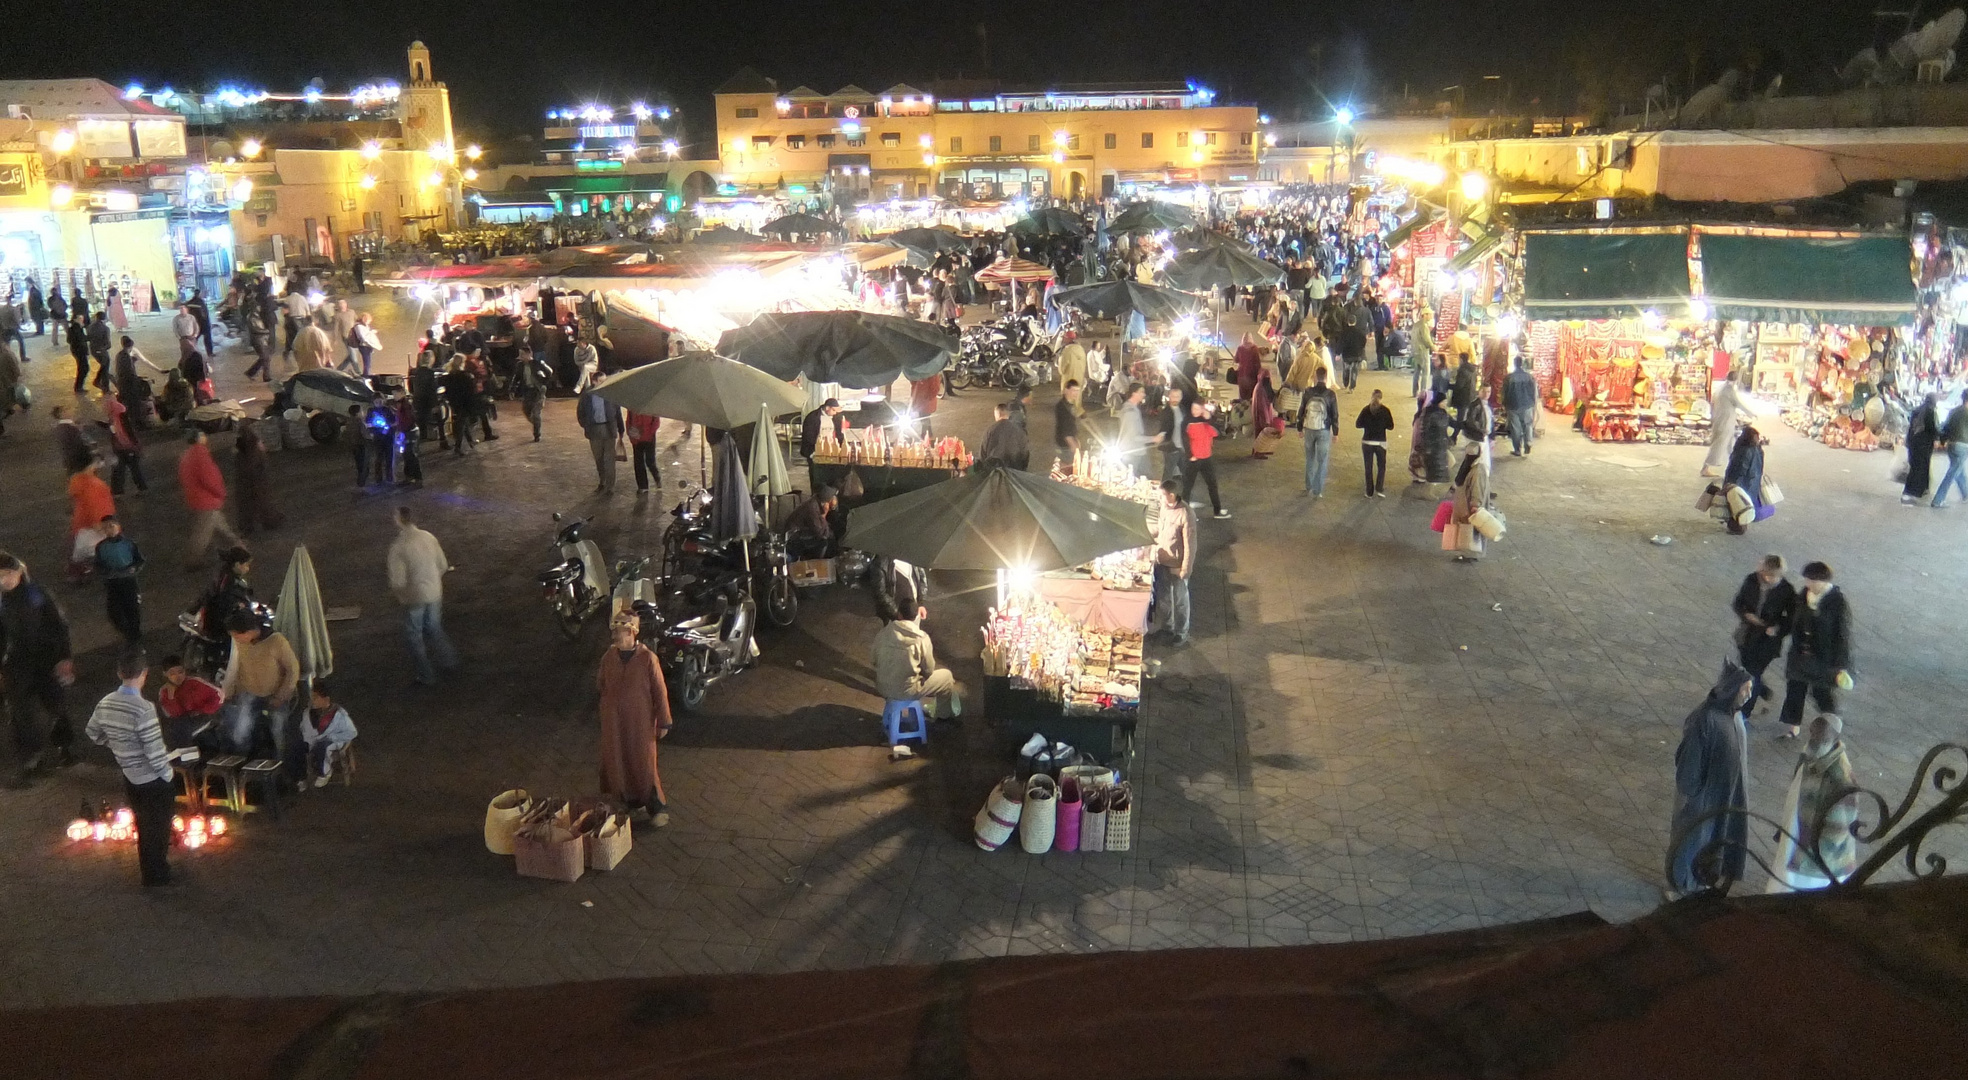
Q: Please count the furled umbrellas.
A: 3